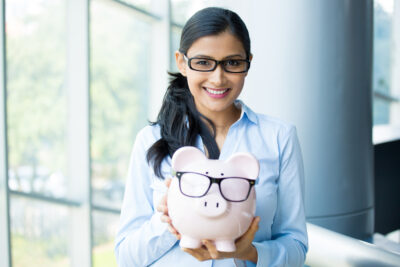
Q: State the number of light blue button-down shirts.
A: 1